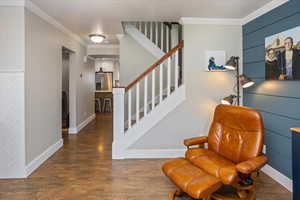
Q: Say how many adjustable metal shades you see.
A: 3